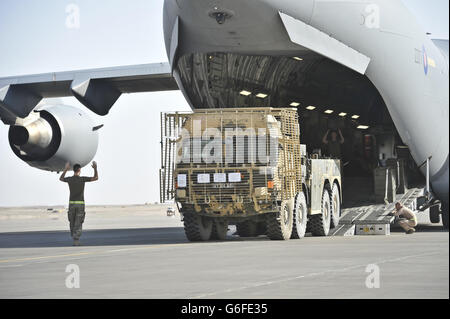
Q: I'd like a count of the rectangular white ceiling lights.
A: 9